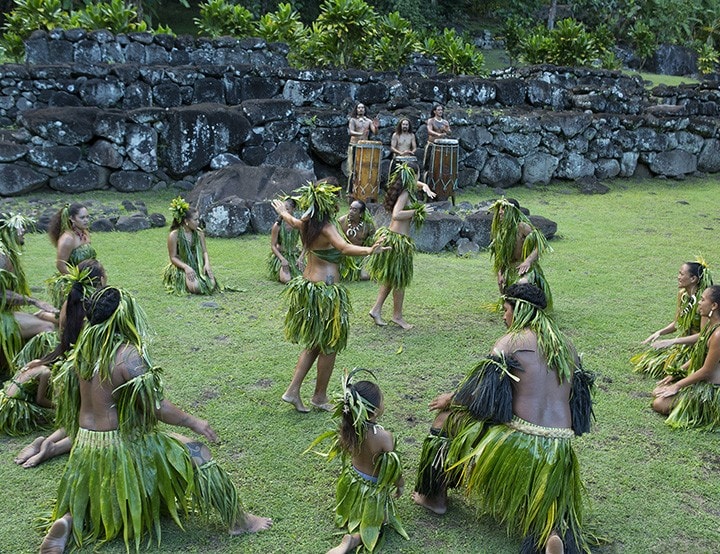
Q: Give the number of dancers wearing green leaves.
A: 14